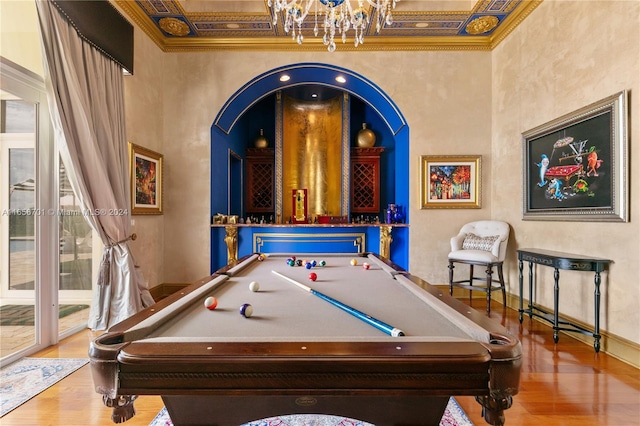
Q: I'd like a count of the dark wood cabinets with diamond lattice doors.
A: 2